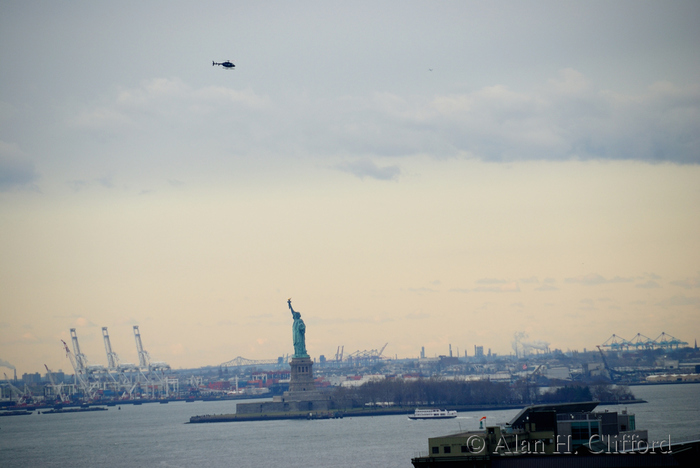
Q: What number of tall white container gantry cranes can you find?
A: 3